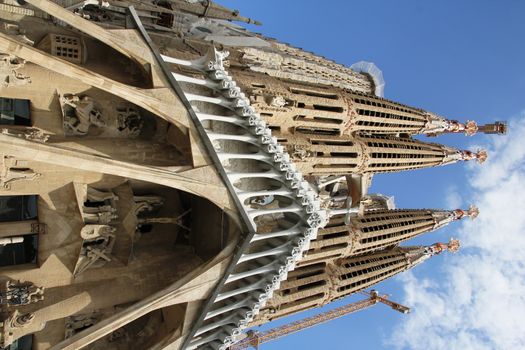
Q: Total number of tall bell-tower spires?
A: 4